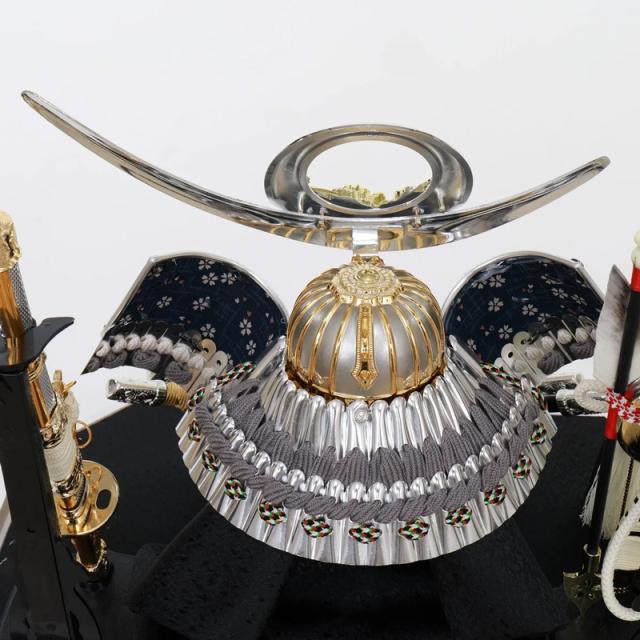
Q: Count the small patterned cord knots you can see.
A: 11